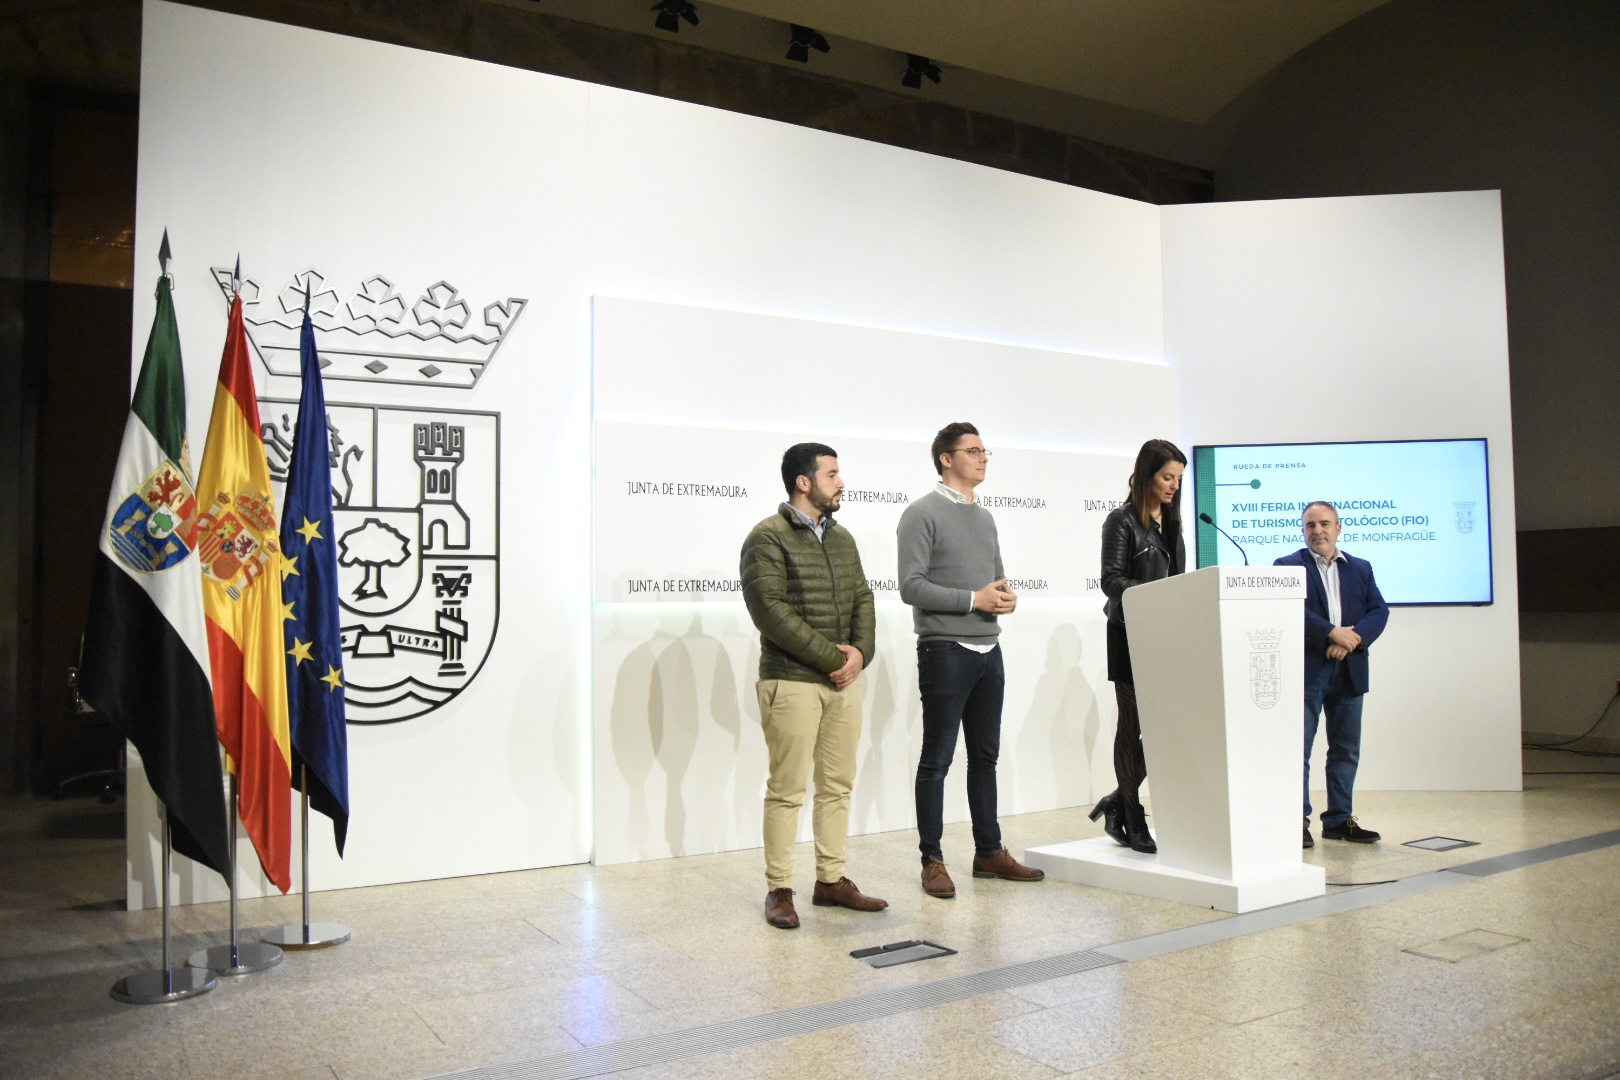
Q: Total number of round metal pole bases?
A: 3